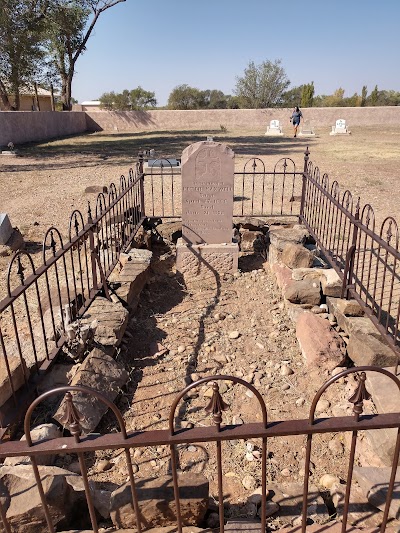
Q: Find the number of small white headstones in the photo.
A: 2